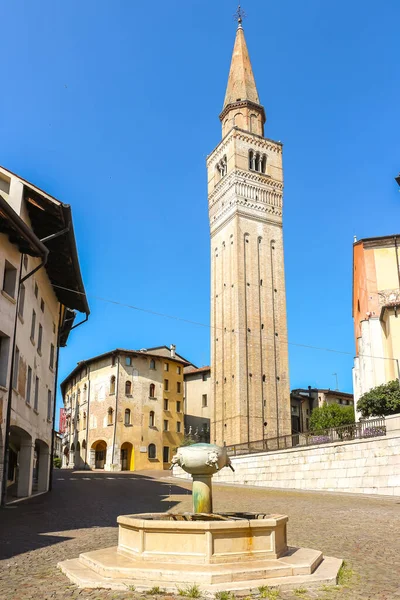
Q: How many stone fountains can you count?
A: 1